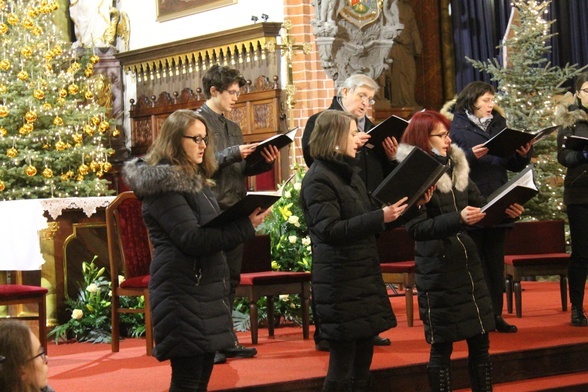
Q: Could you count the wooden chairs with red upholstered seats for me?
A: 5